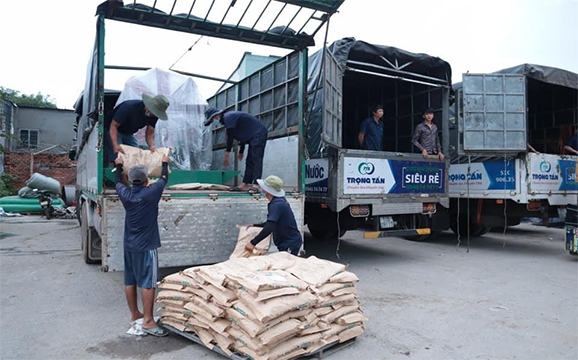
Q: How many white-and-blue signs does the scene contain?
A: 4